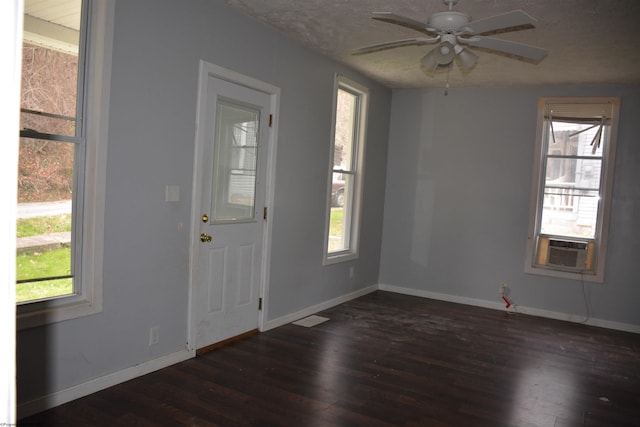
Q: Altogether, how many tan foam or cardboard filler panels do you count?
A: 2